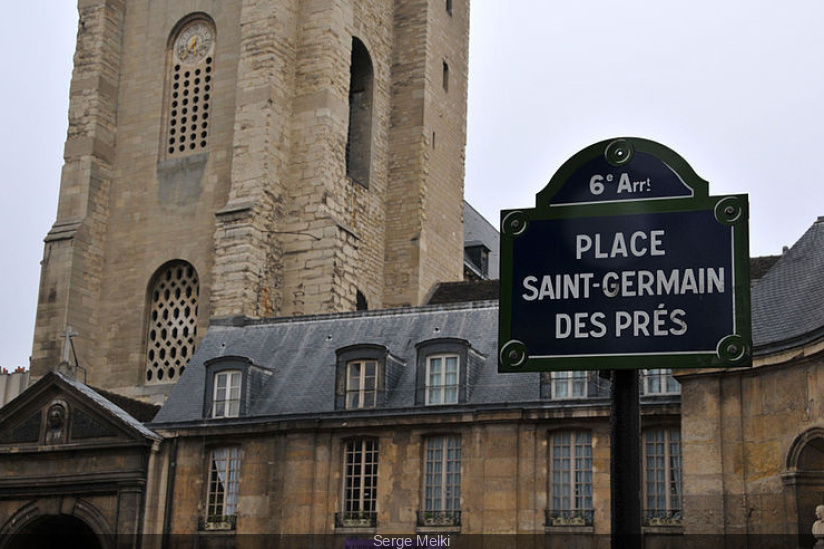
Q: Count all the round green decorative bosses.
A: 5